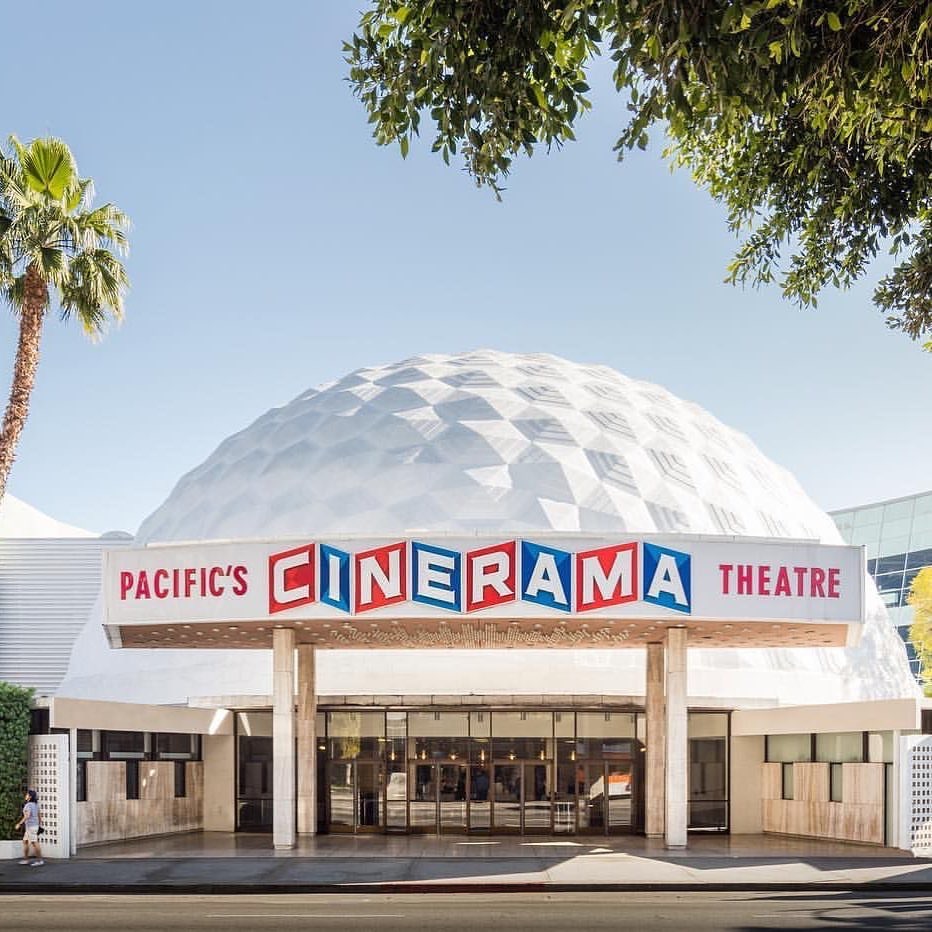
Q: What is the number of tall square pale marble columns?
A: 4